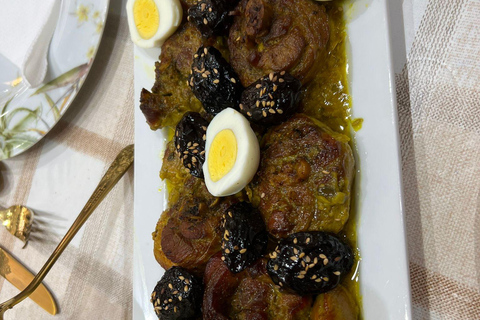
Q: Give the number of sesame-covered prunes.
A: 7